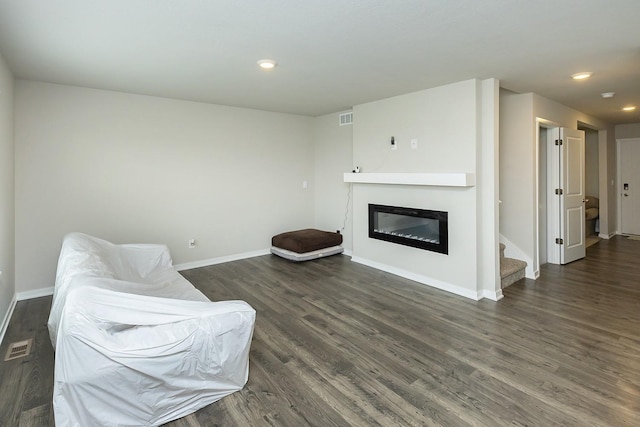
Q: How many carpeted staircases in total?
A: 1